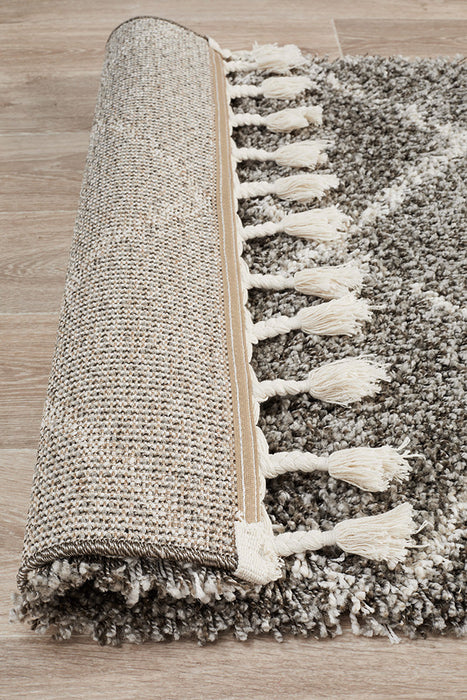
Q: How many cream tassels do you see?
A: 11